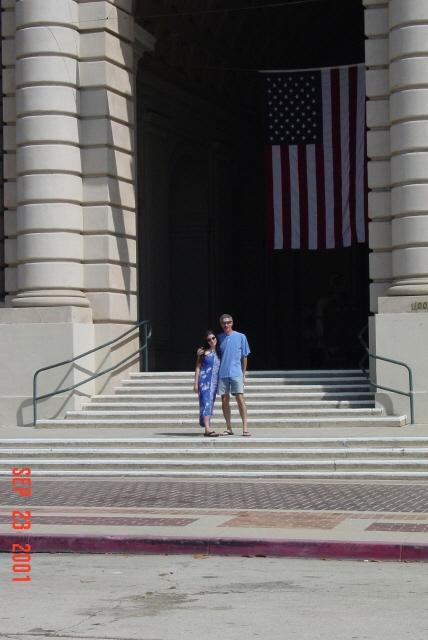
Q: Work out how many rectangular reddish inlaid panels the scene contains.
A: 3